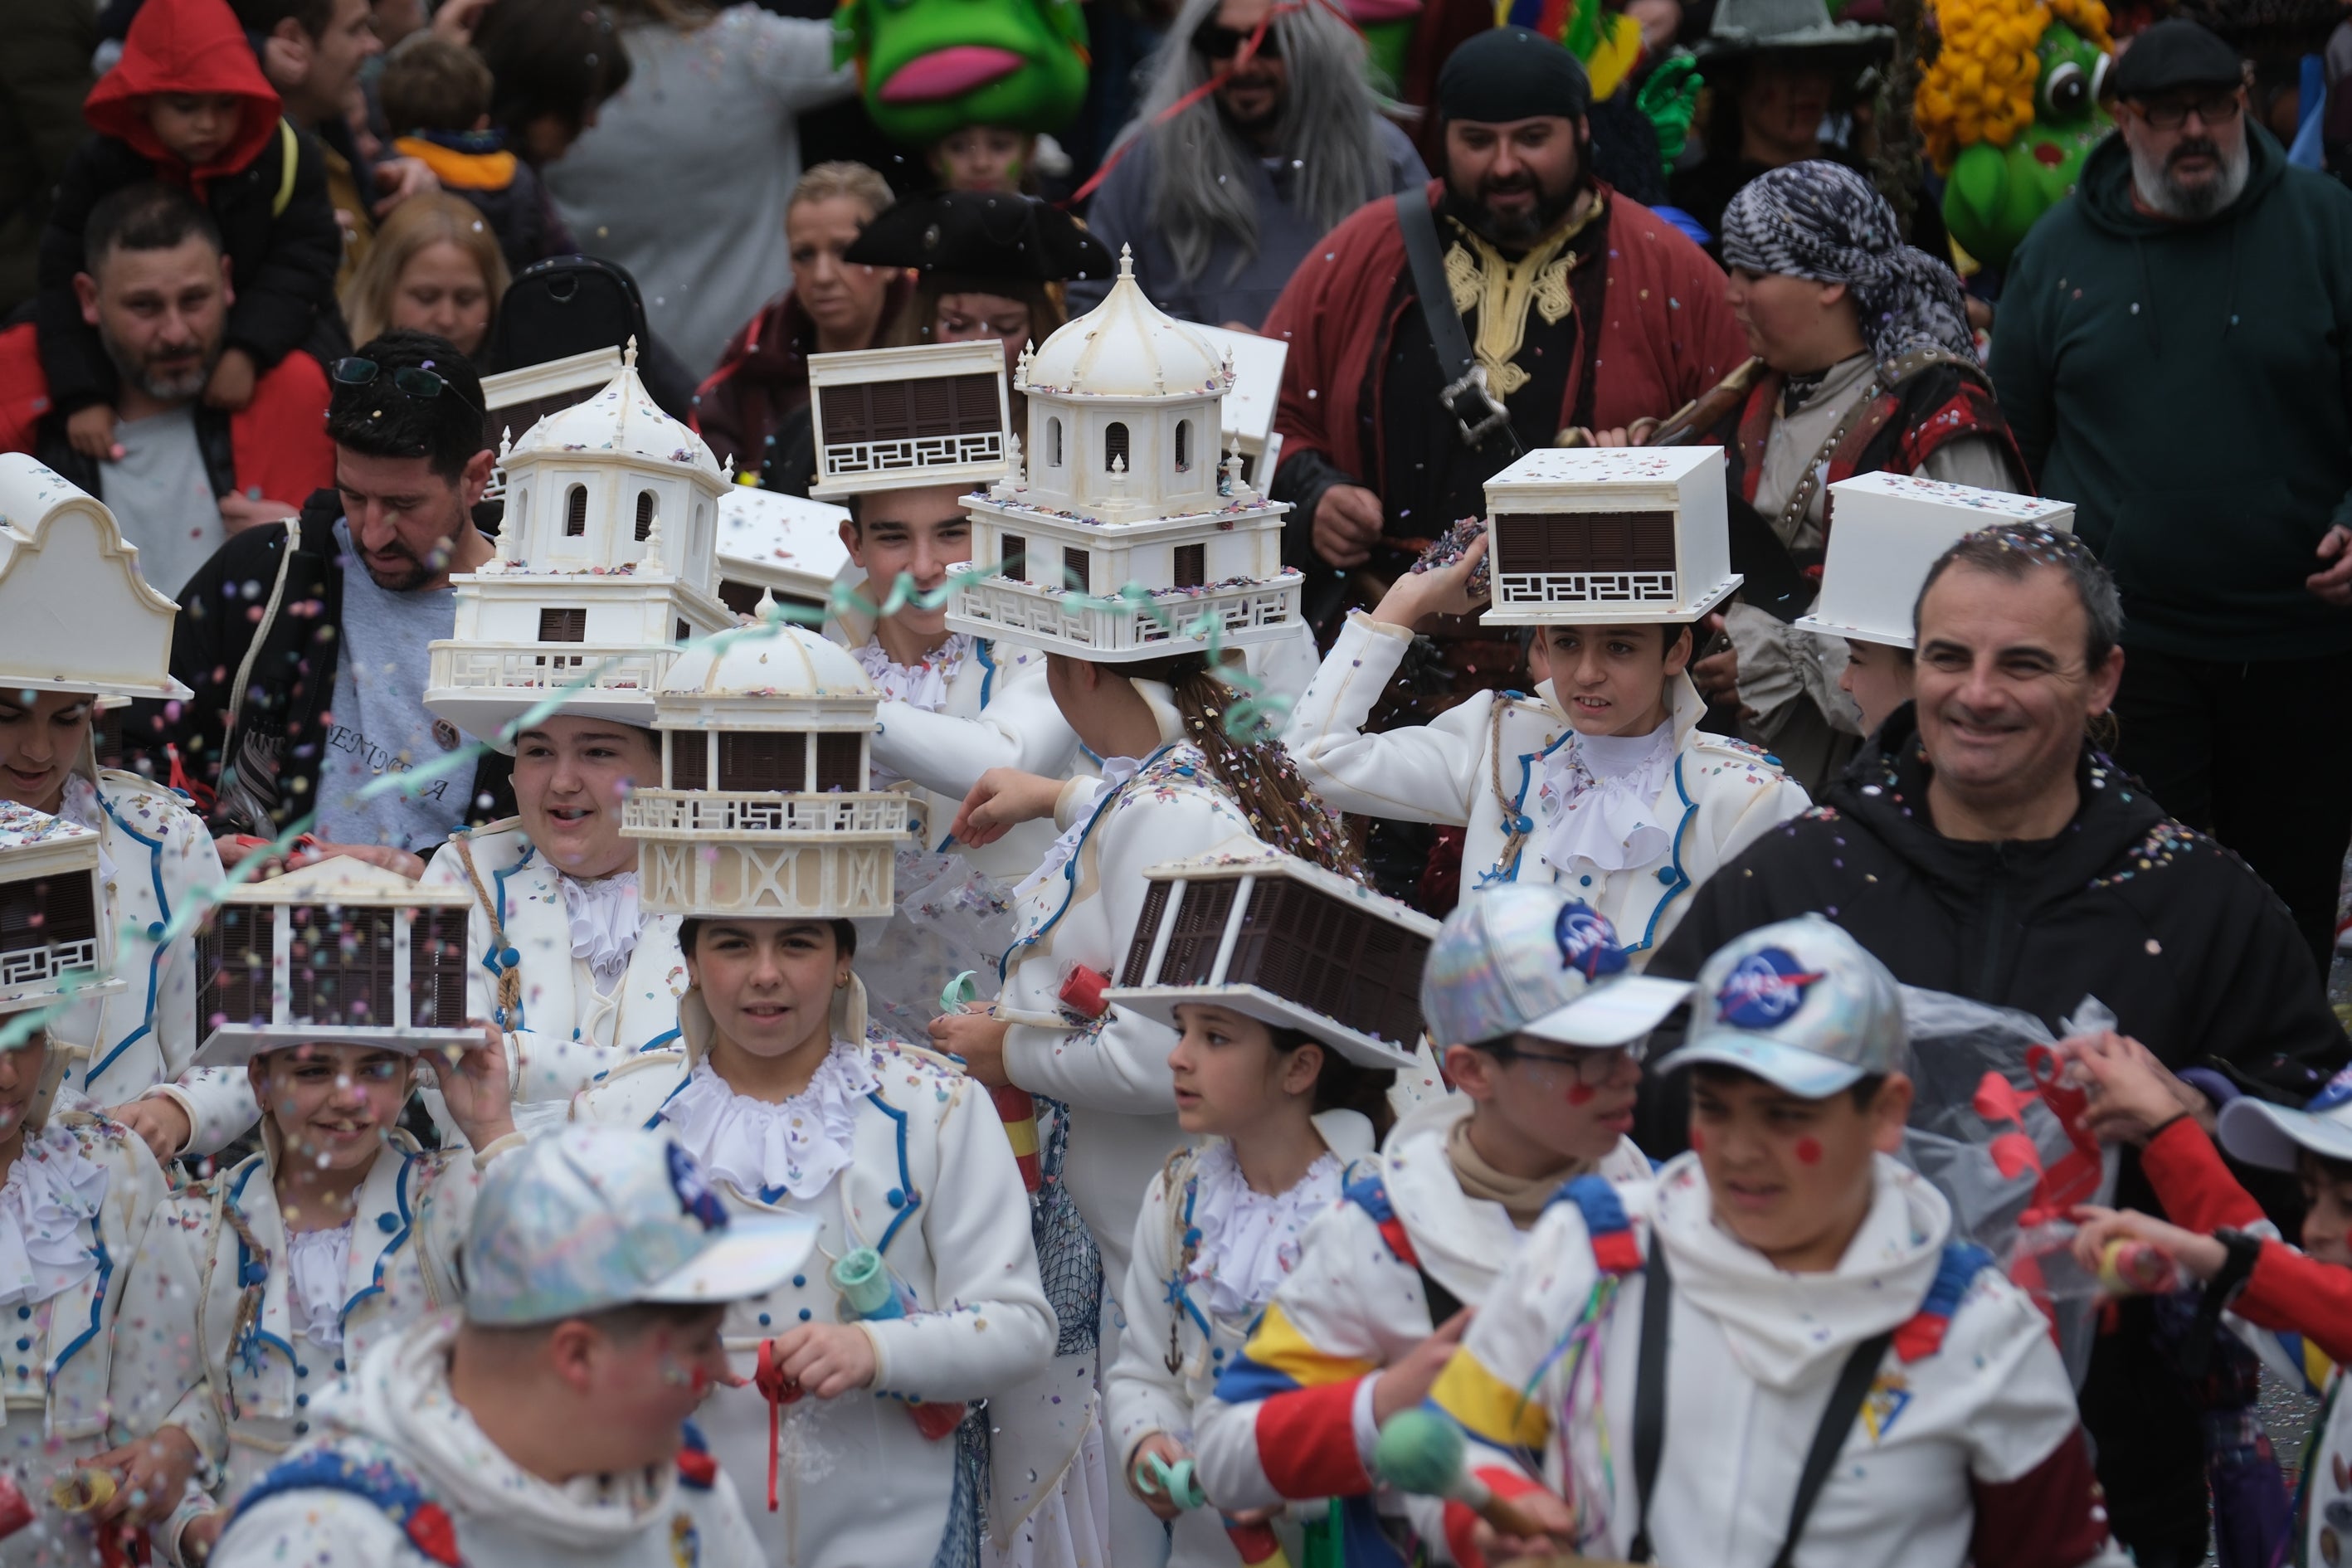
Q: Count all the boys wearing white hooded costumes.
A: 3